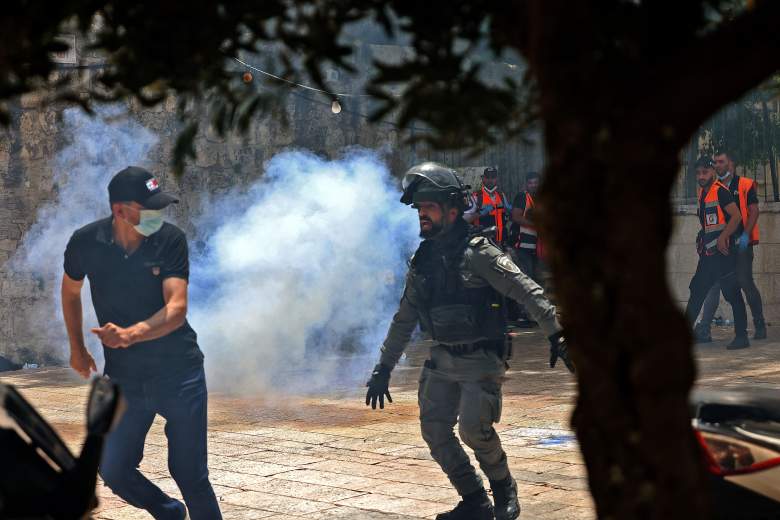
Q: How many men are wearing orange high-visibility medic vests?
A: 4